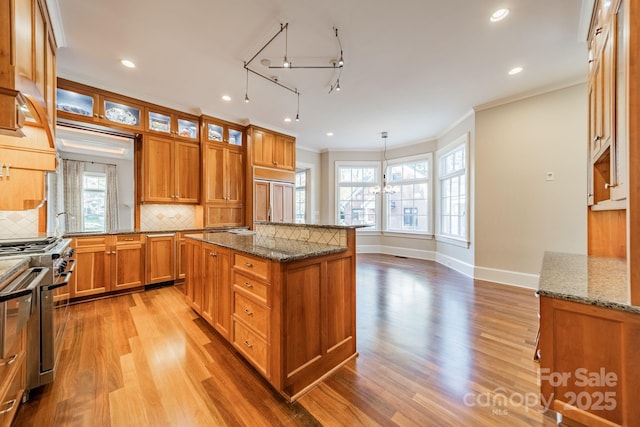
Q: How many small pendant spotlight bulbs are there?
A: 5